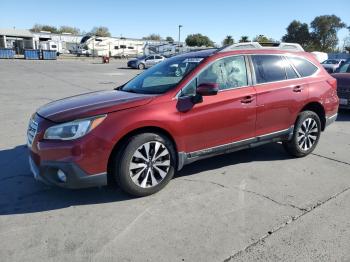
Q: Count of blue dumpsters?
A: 3